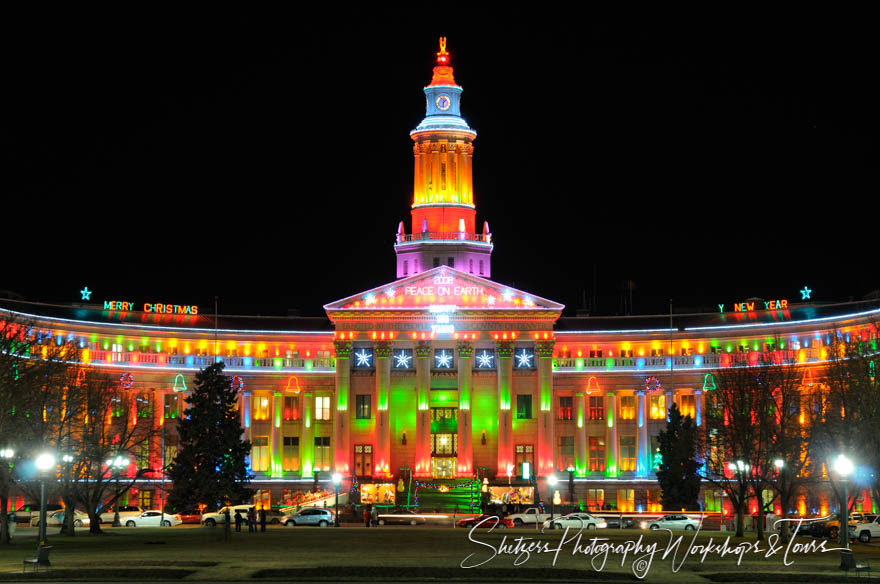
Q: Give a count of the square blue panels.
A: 5